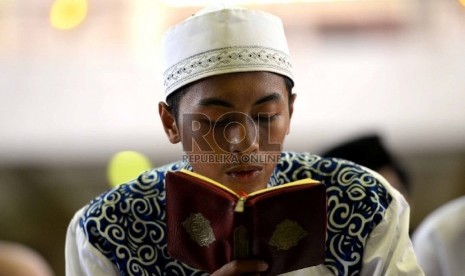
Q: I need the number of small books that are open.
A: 1